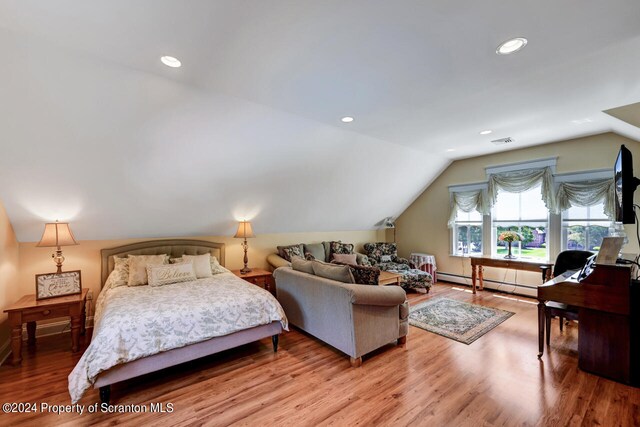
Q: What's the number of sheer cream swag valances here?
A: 3